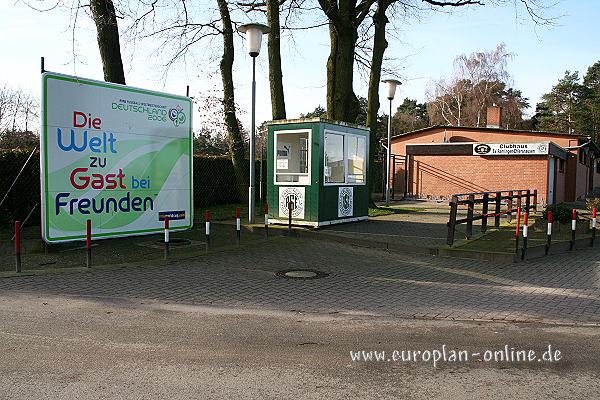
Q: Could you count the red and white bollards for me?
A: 8